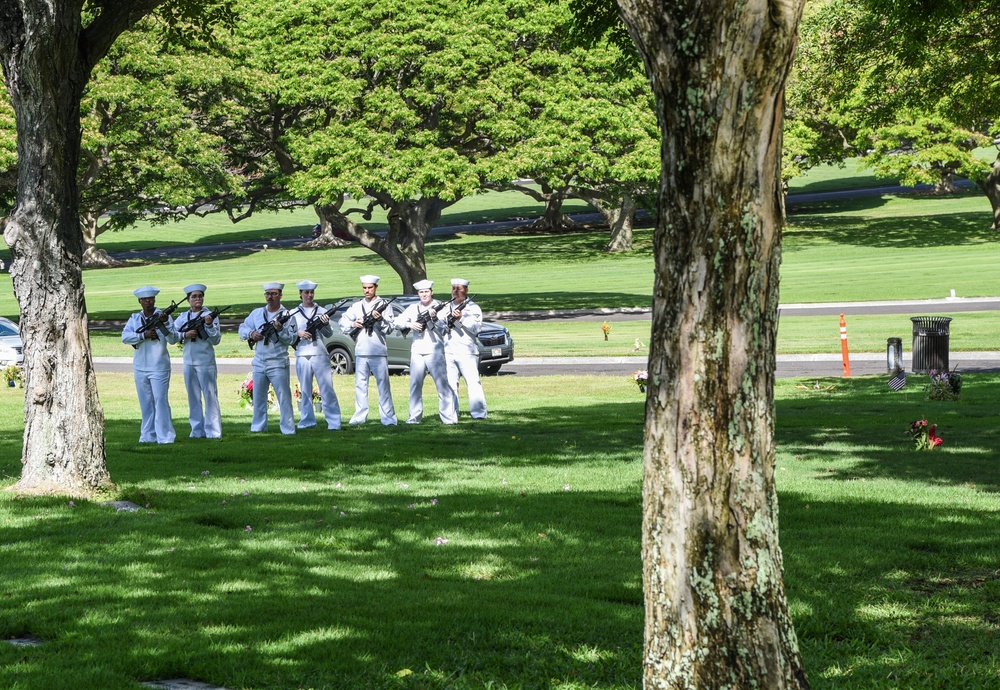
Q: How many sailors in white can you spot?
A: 7